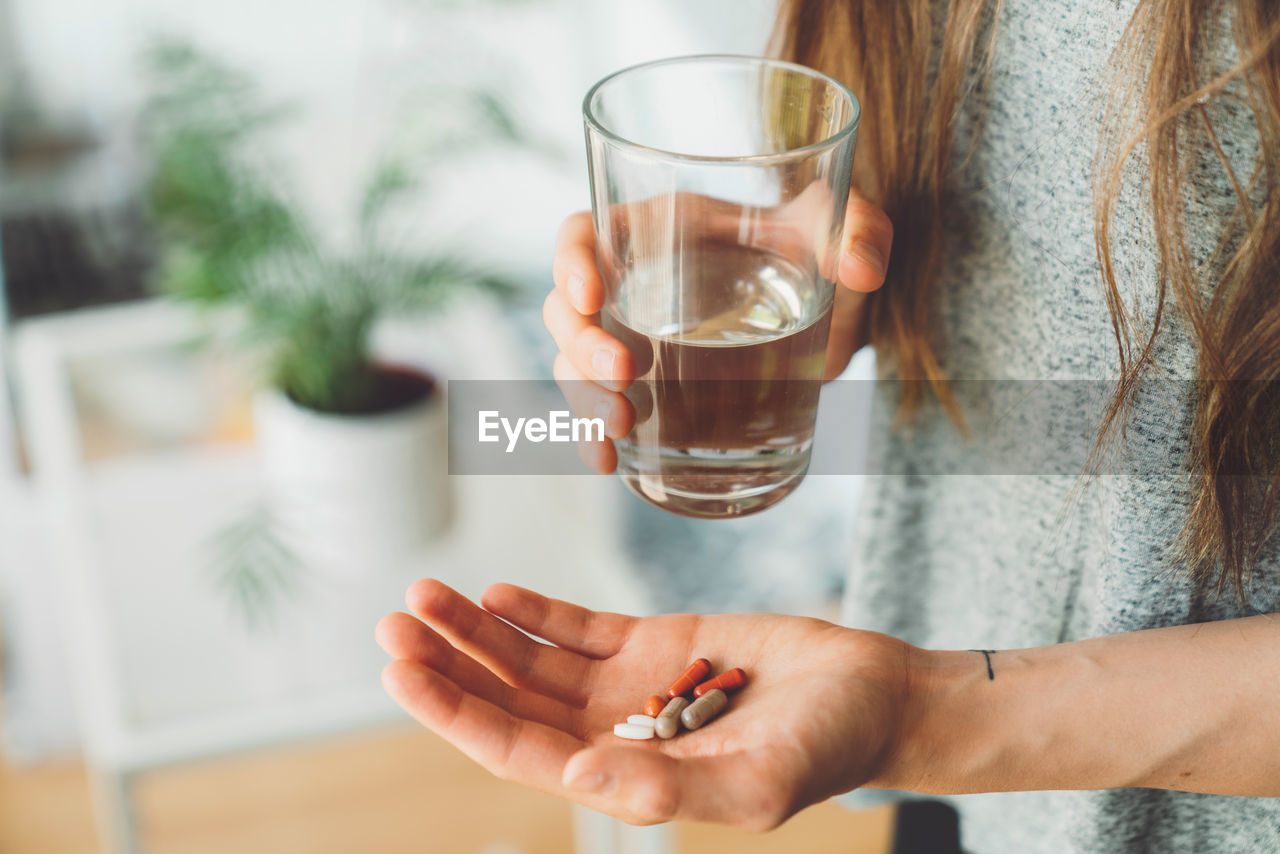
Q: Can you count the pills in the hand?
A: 7